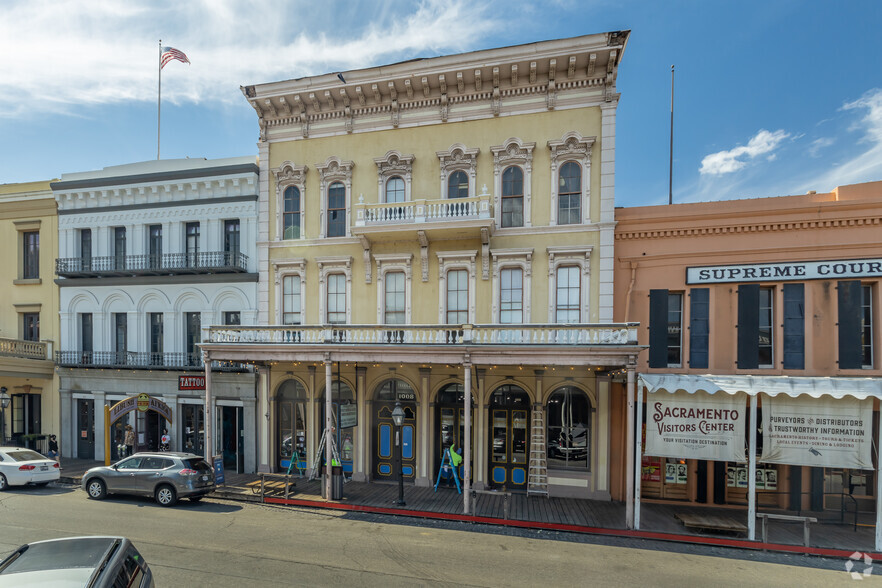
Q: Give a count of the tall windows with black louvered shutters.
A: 3